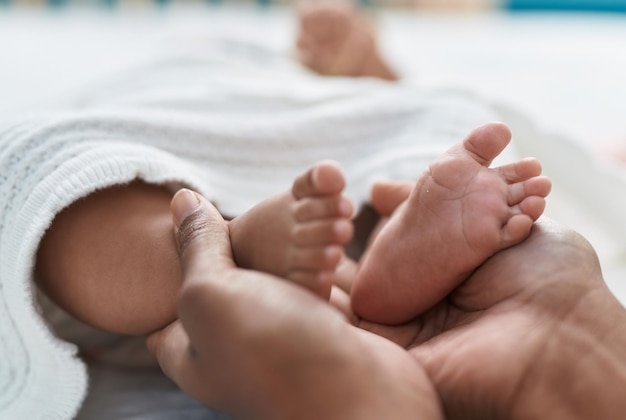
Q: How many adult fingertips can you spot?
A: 2